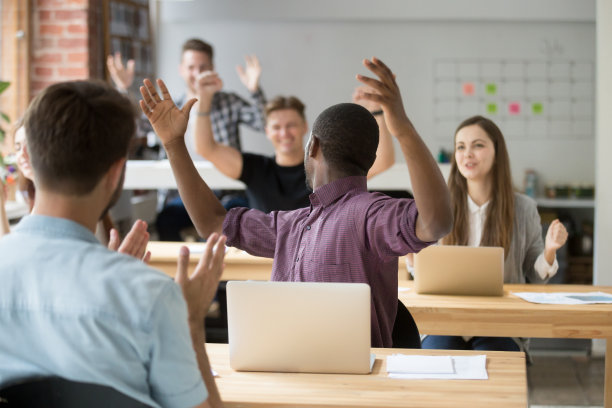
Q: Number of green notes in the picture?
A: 3